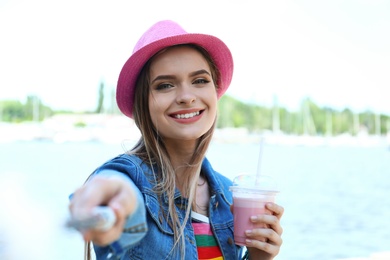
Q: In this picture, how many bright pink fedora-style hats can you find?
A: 1